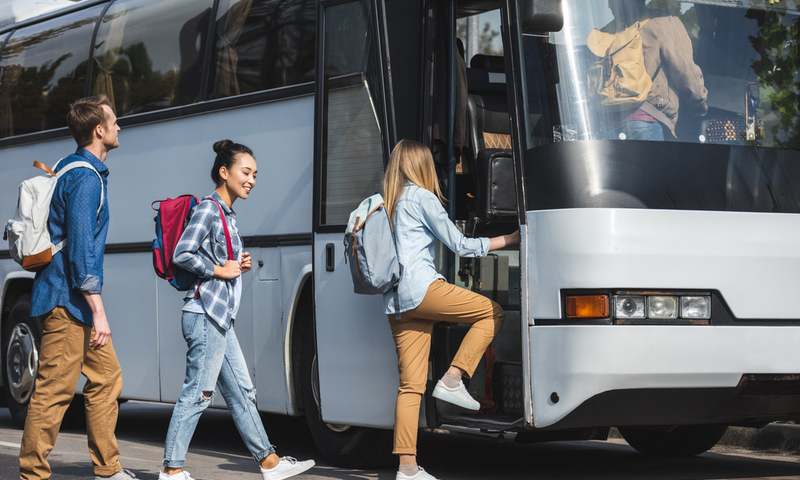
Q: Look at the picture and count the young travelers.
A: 4